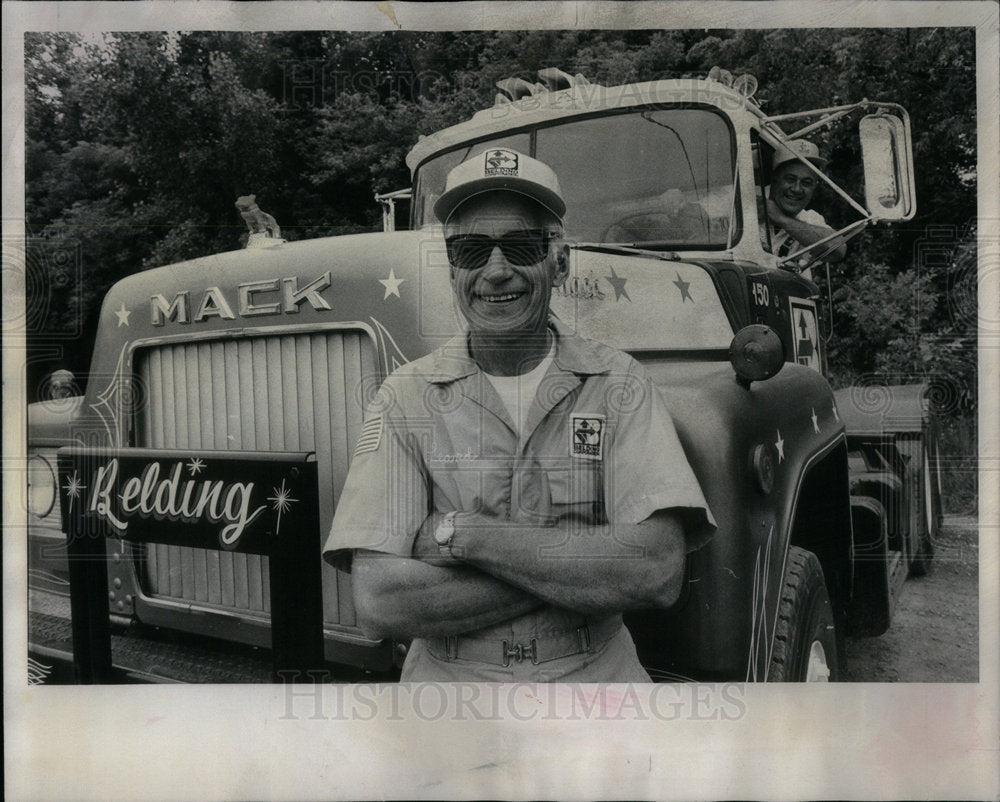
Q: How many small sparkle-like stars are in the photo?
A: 3